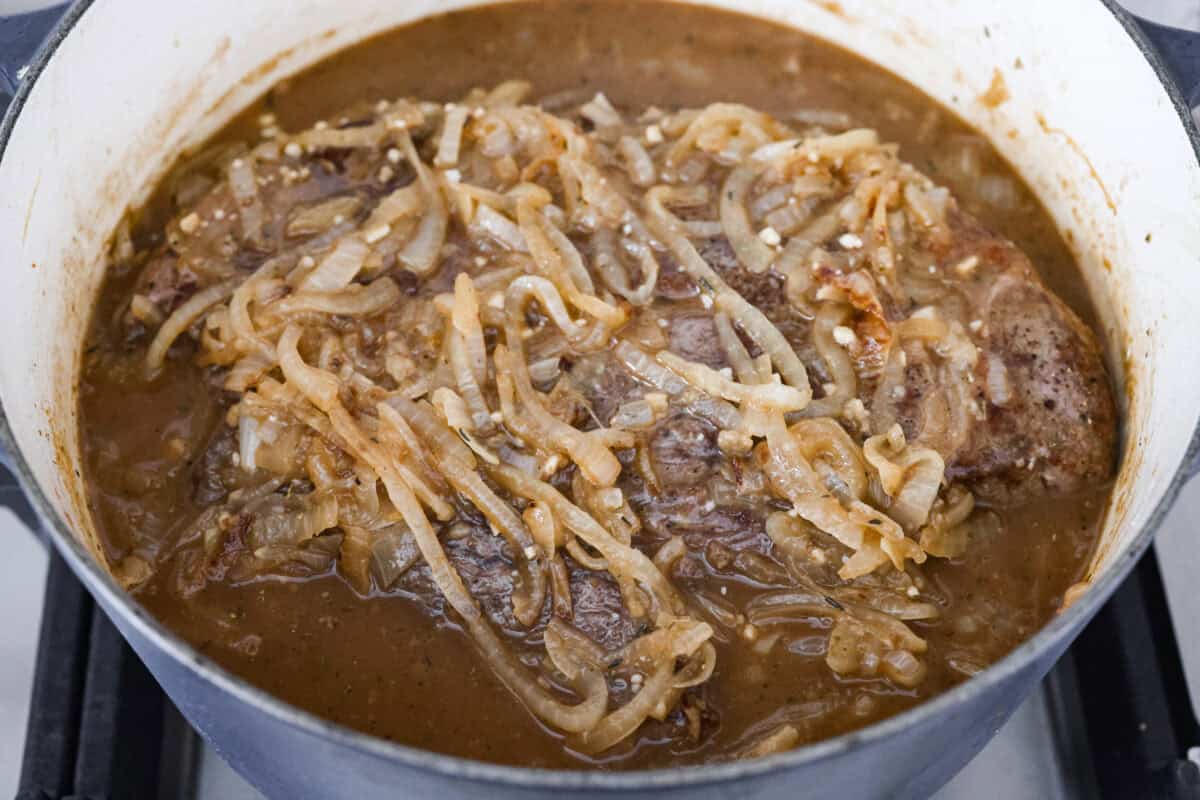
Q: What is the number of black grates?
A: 2